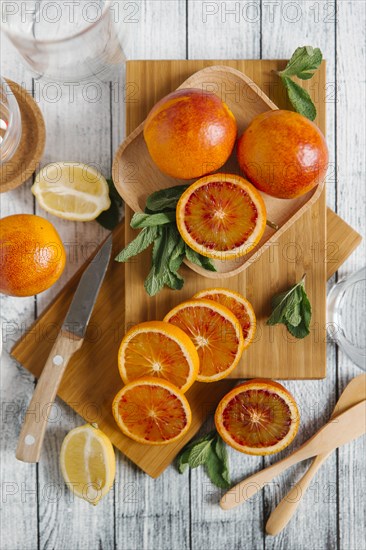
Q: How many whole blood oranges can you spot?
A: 3